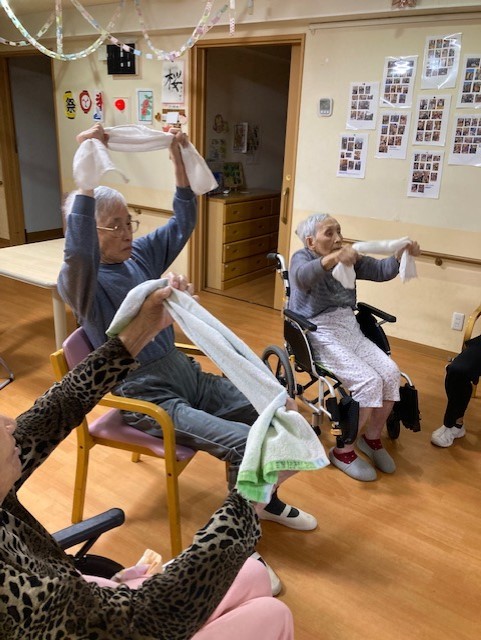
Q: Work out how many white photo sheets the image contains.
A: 9